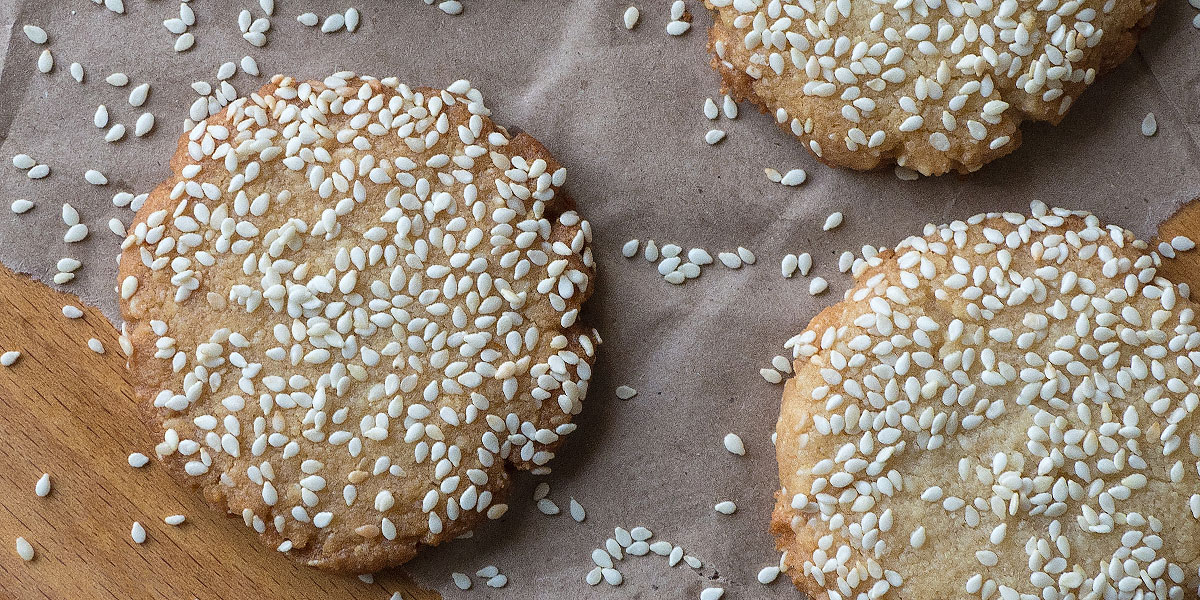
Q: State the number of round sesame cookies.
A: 3